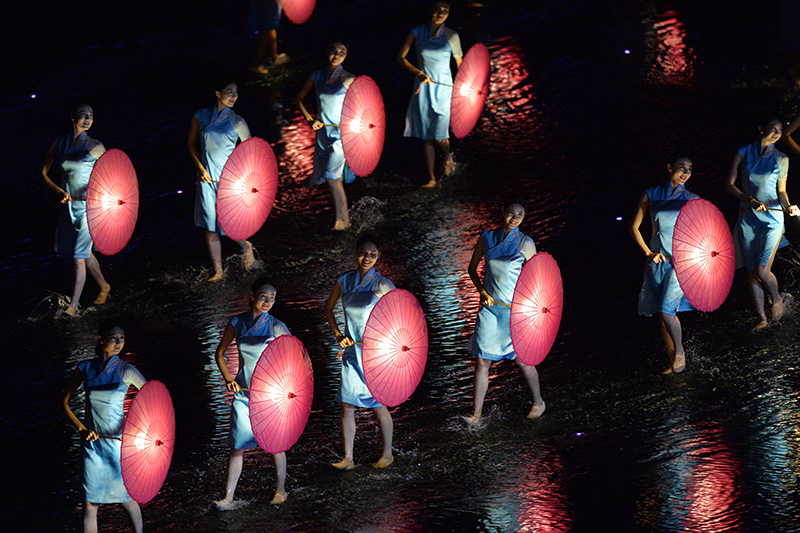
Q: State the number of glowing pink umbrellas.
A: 10